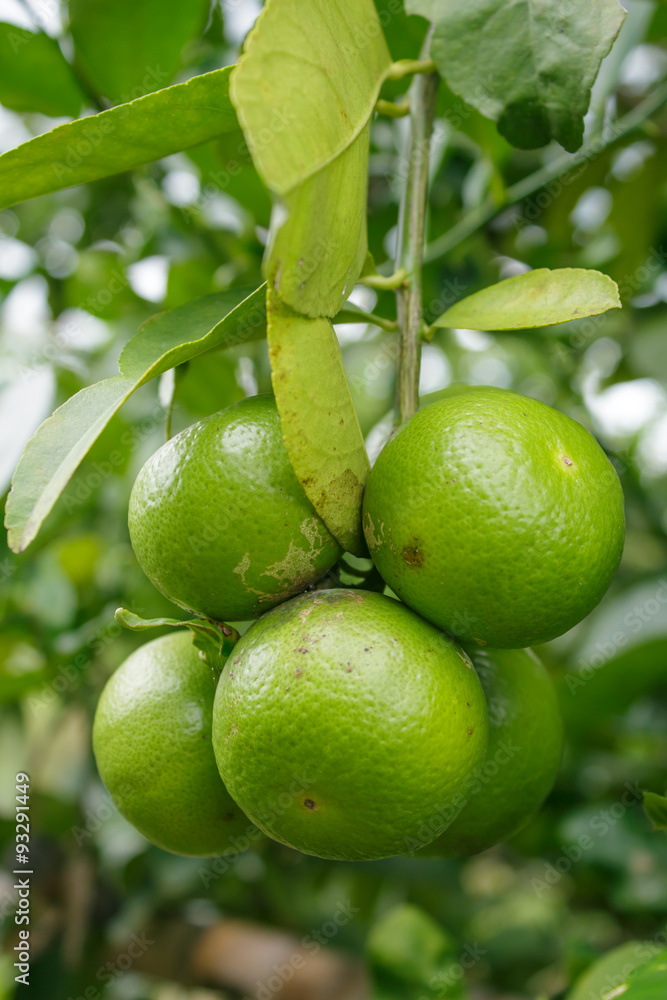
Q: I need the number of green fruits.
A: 5